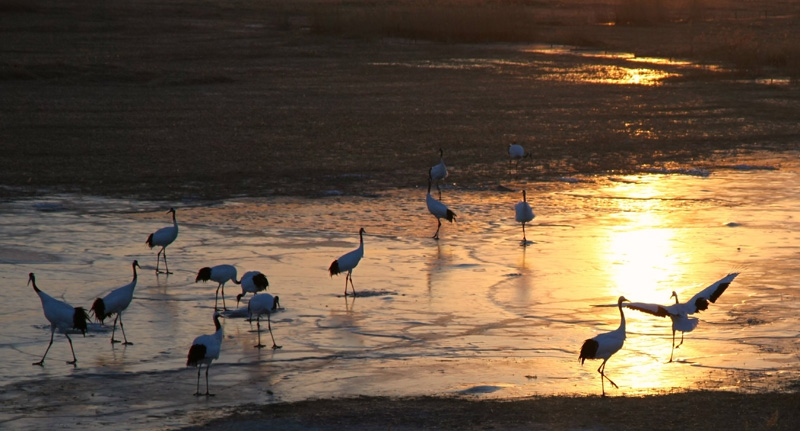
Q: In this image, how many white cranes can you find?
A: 14